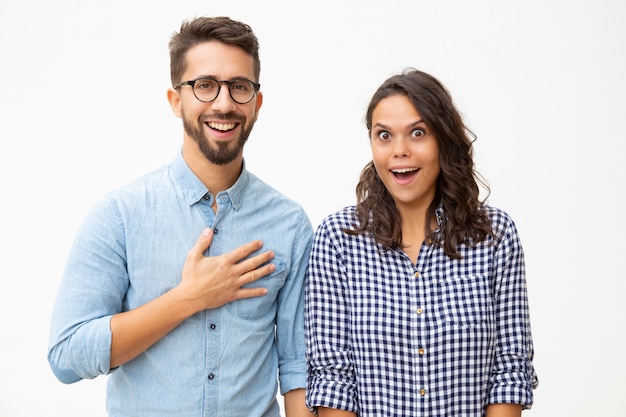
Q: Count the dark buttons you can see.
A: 4